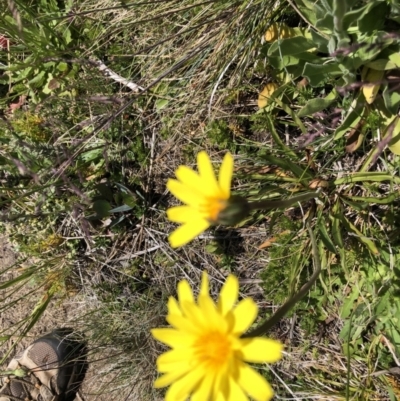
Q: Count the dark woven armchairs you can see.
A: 0